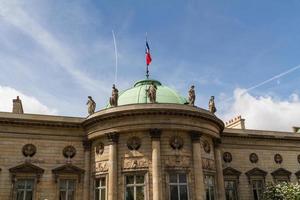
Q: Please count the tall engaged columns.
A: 5